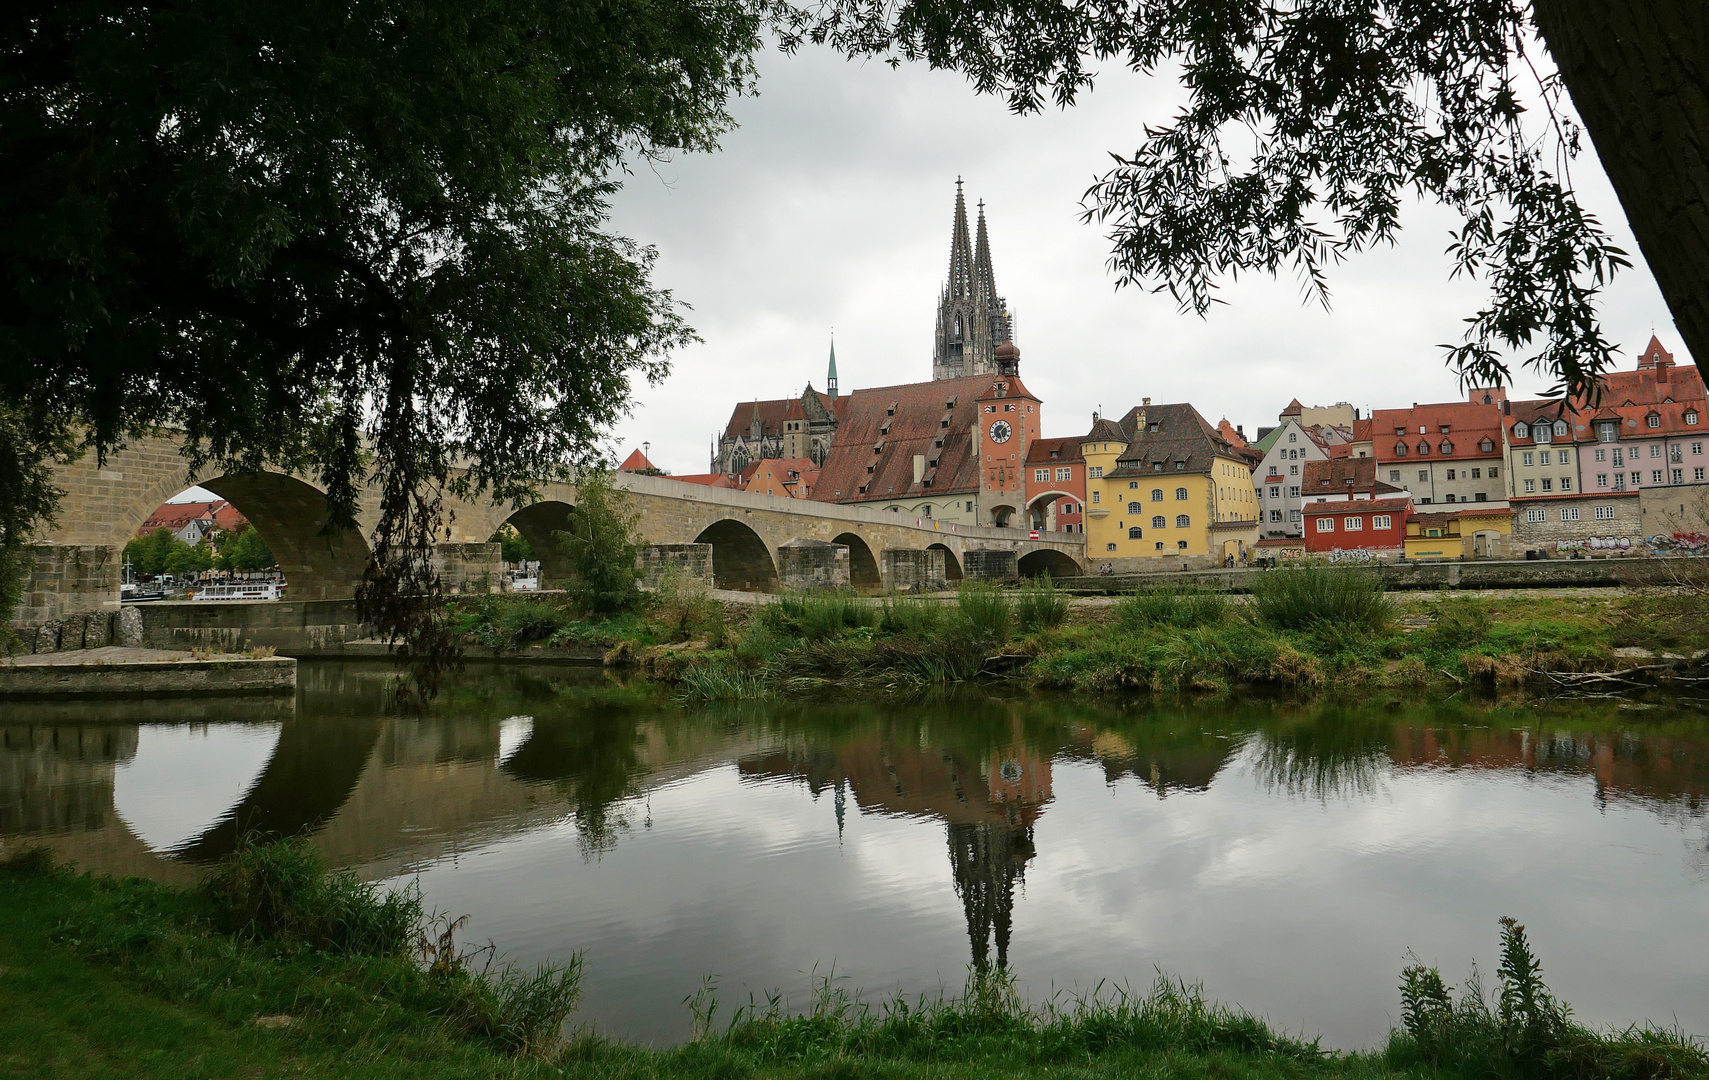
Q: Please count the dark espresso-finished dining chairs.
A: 0